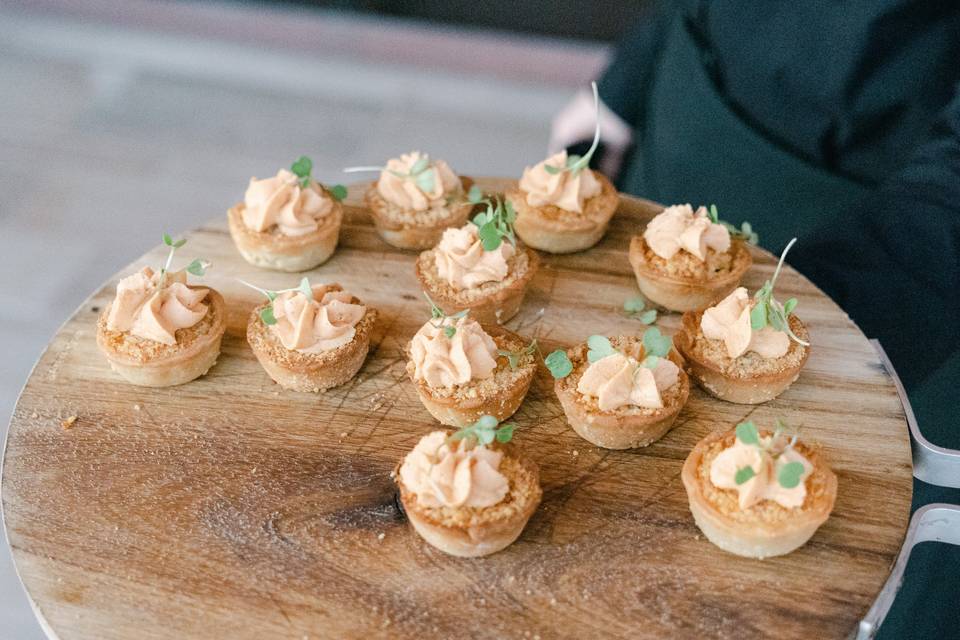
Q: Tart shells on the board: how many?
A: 12